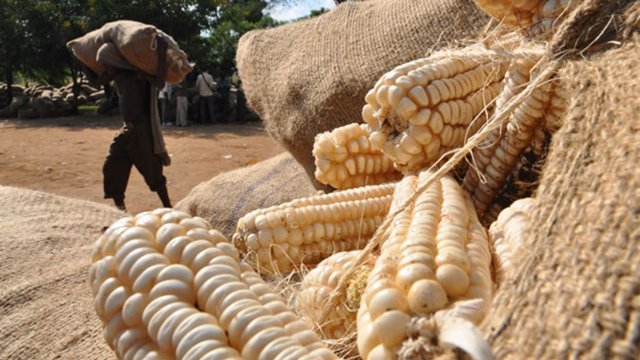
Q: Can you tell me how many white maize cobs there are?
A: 9